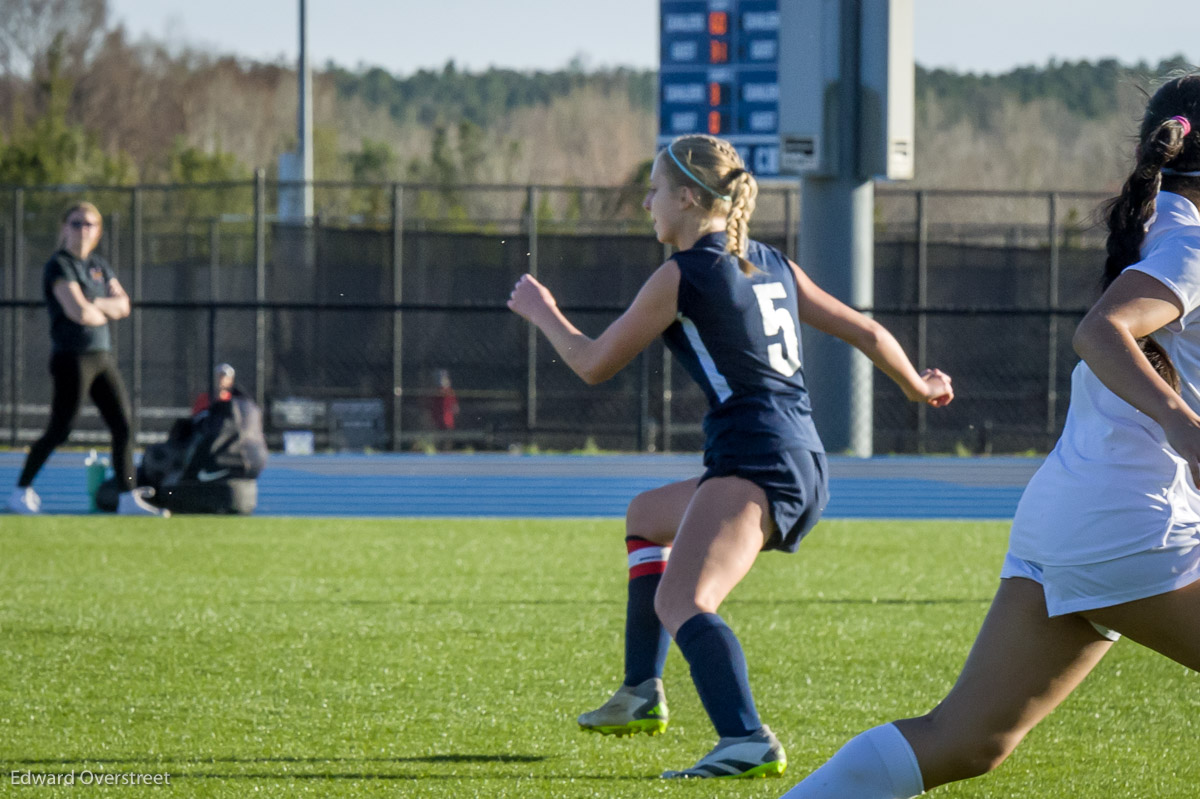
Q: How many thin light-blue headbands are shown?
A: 1